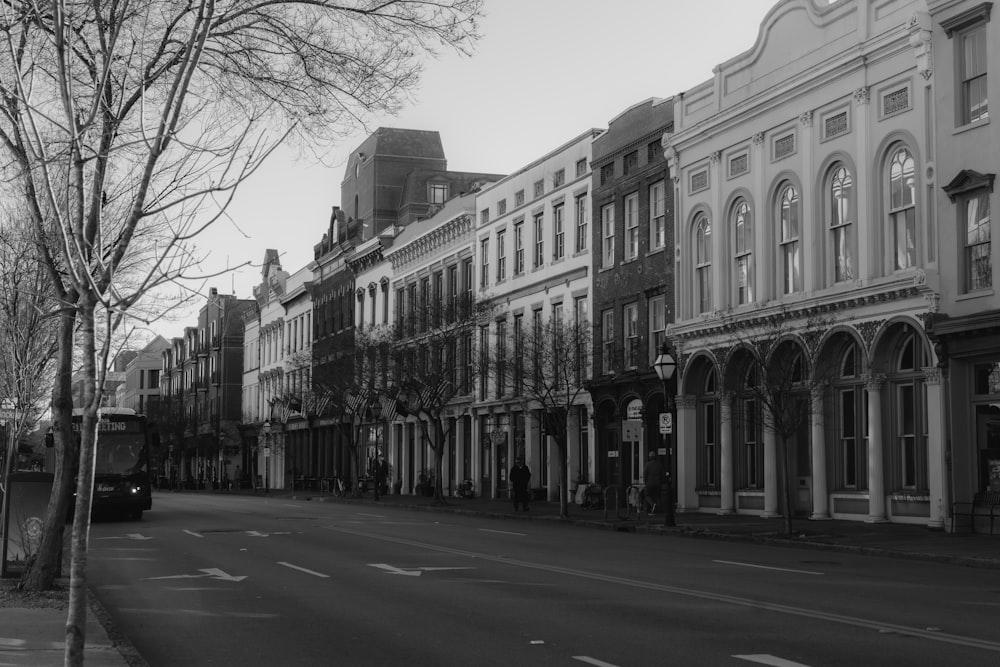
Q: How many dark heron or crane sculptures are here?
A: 0